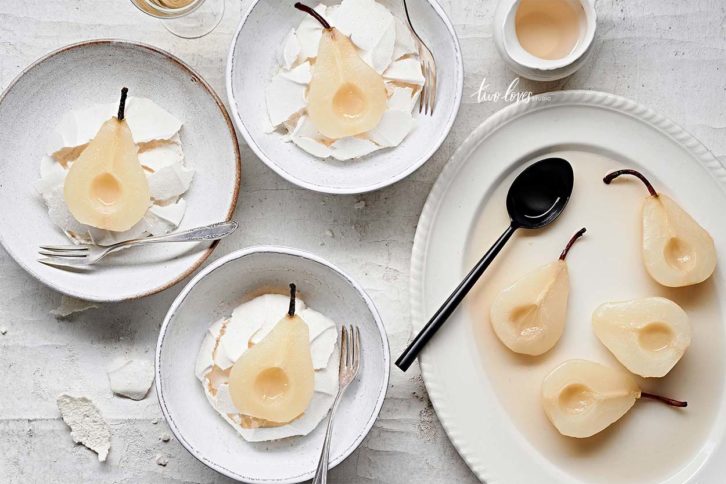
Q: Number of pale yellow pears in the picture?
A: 7